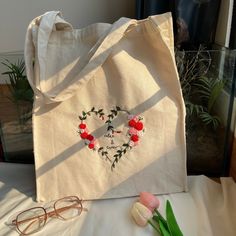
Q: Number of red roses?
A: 7